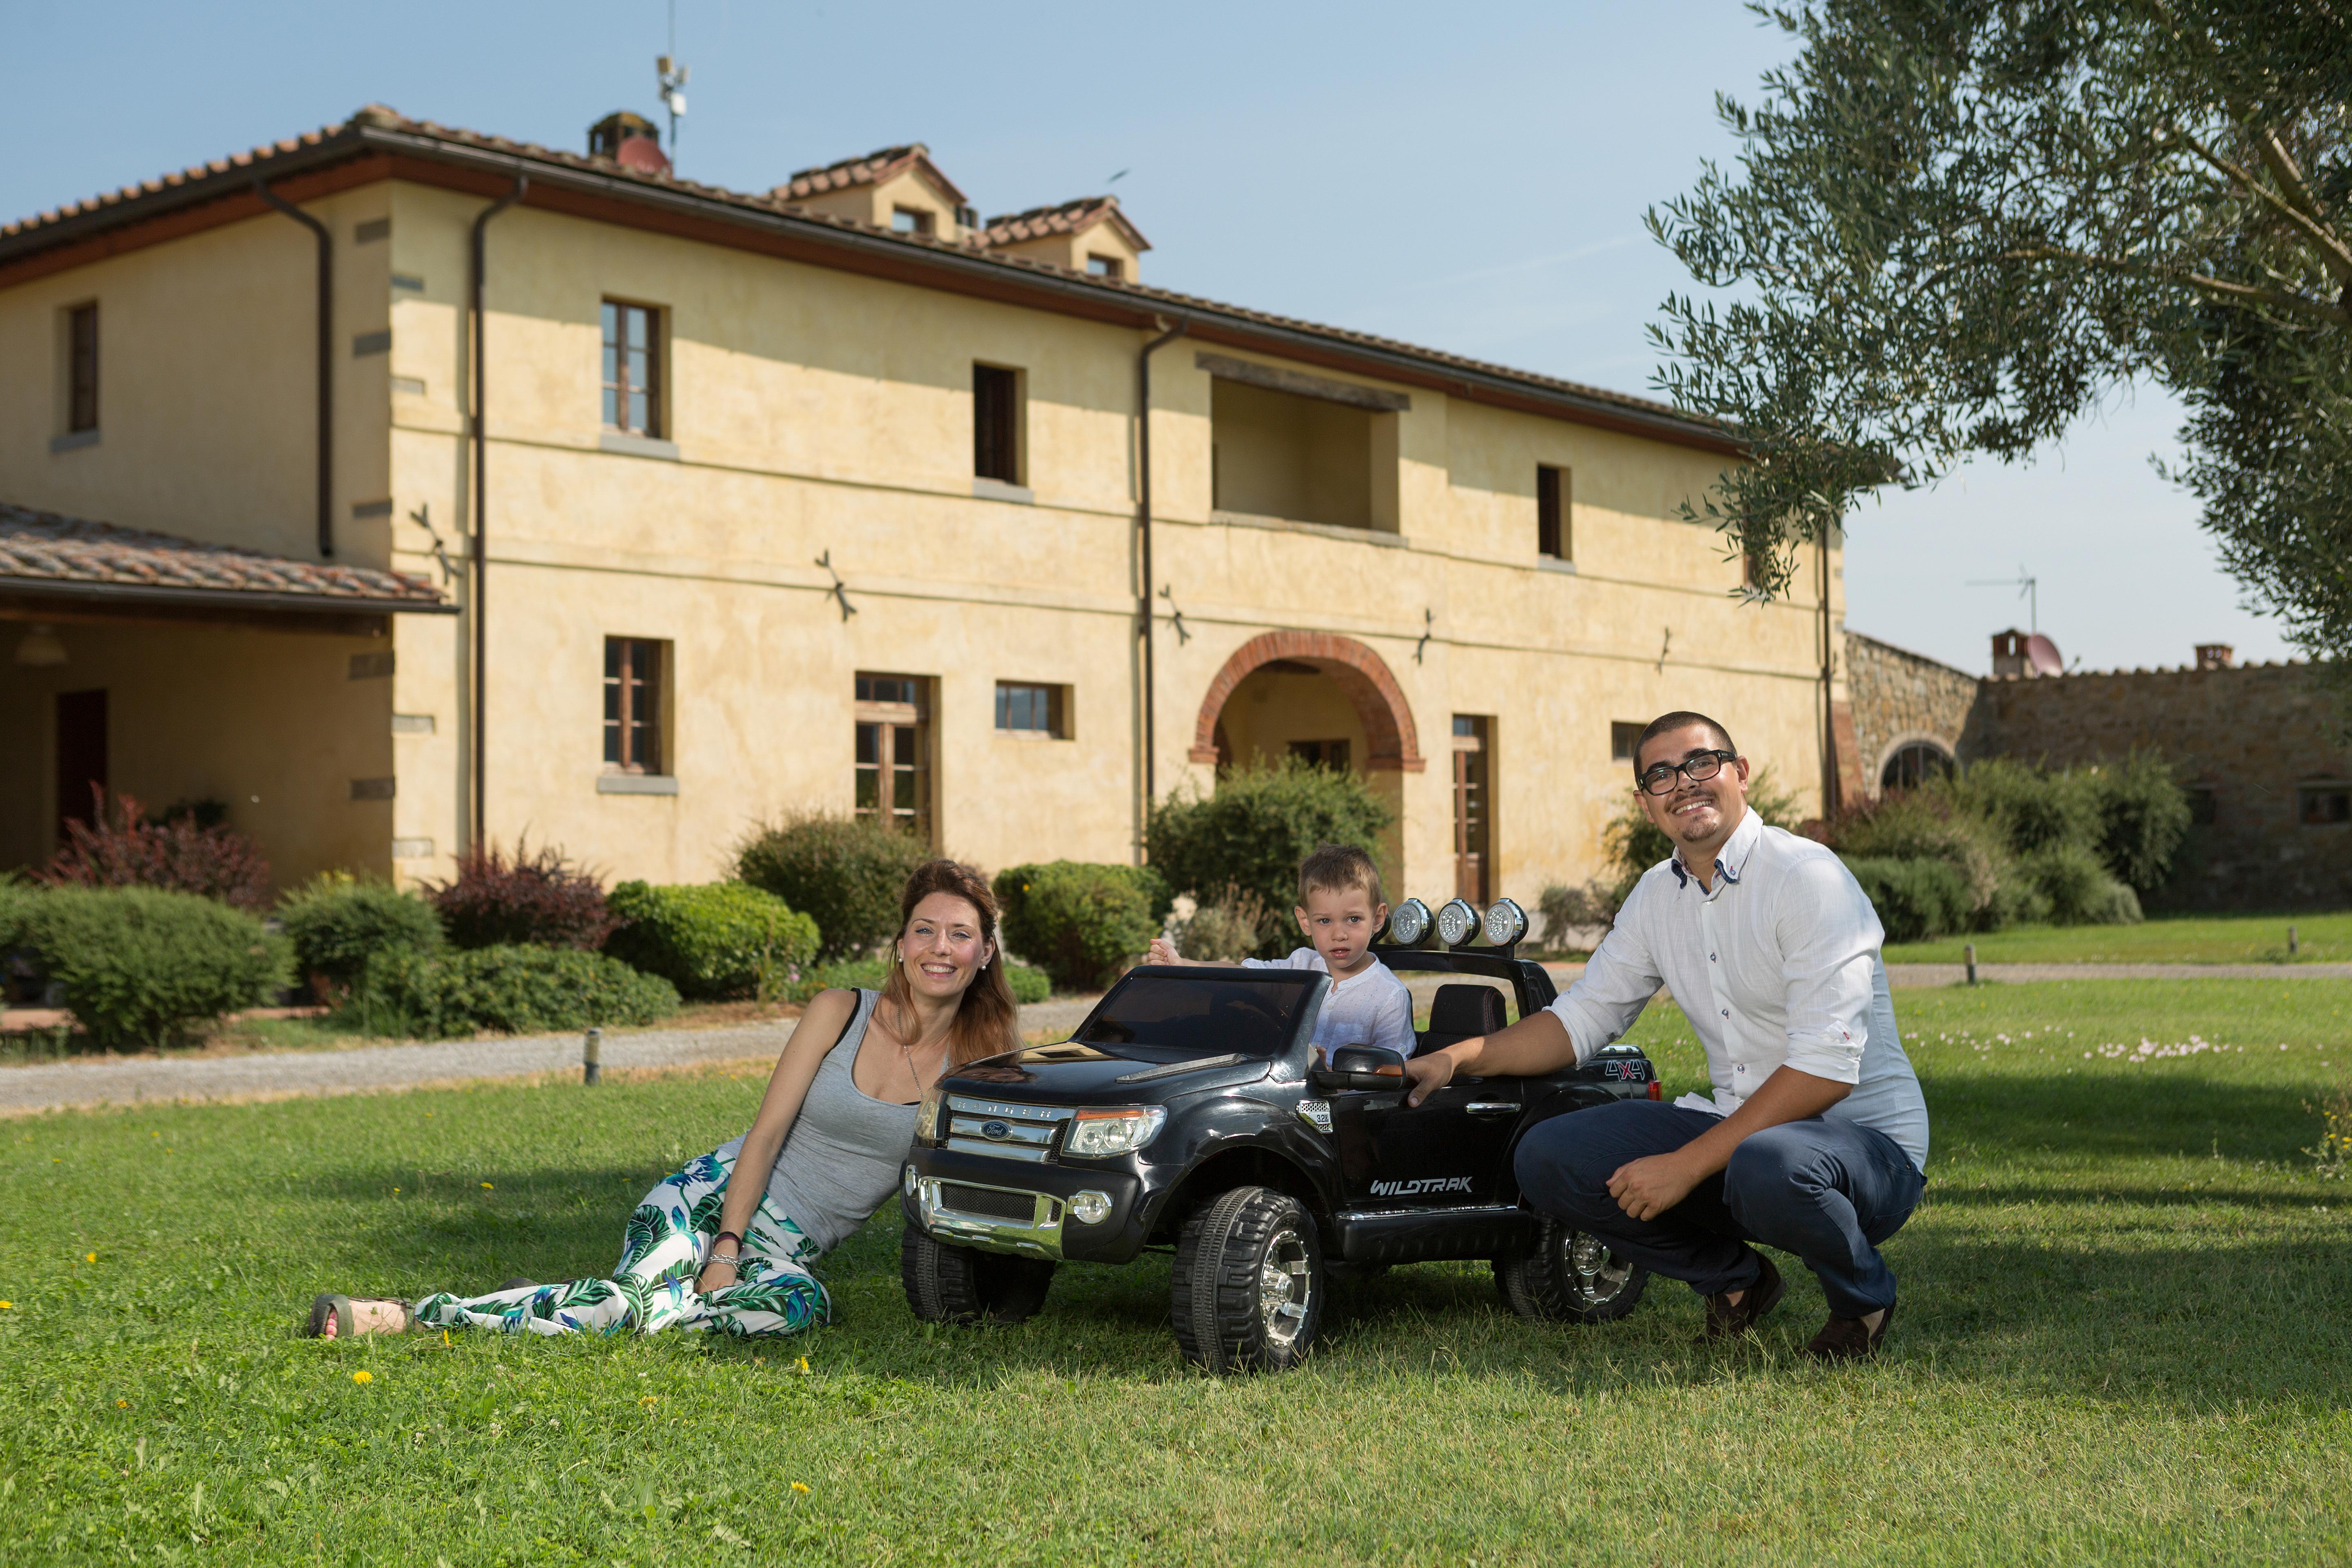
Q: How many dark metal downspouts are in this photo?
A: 4